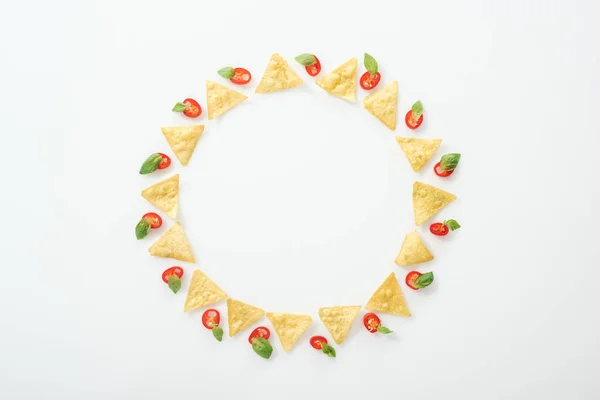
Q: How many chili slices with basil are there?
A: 15